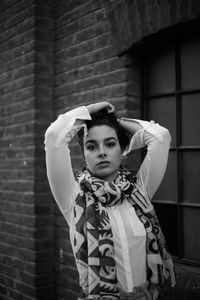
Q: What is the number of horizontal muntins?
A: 3